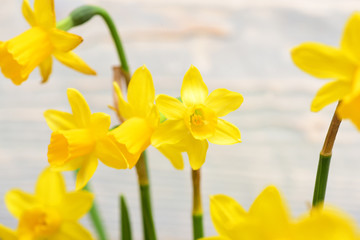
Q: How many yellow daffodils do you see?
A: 7